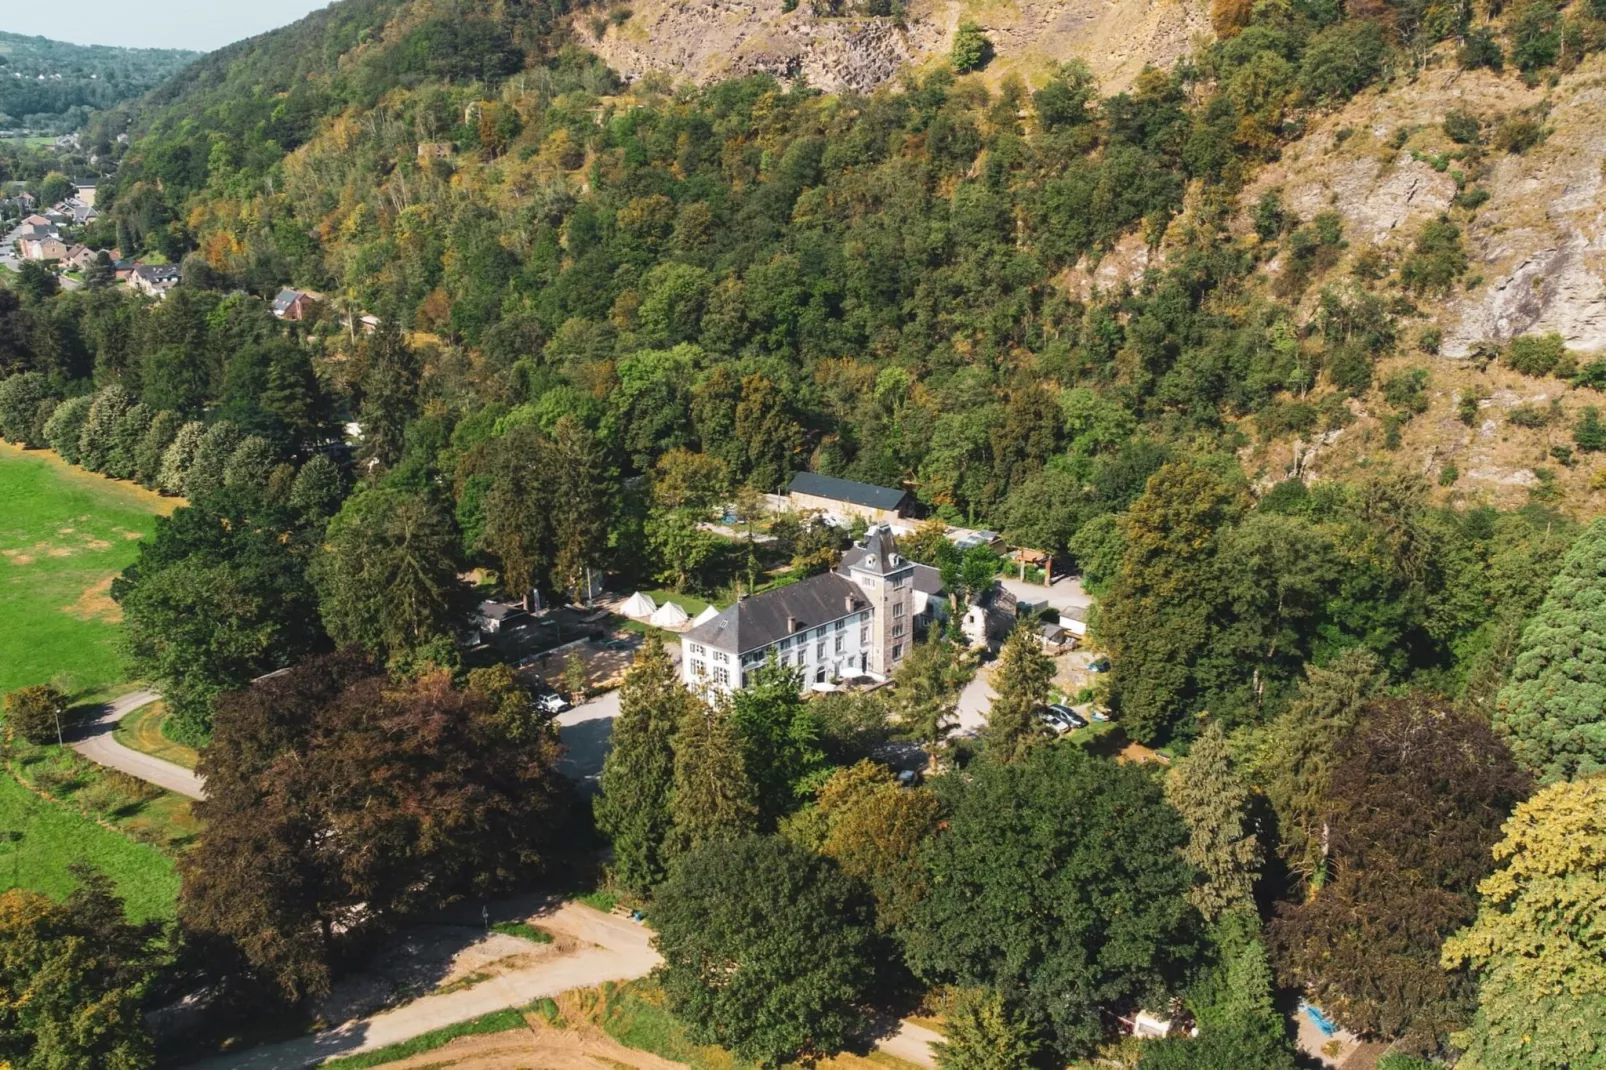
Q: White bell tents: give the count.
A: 3